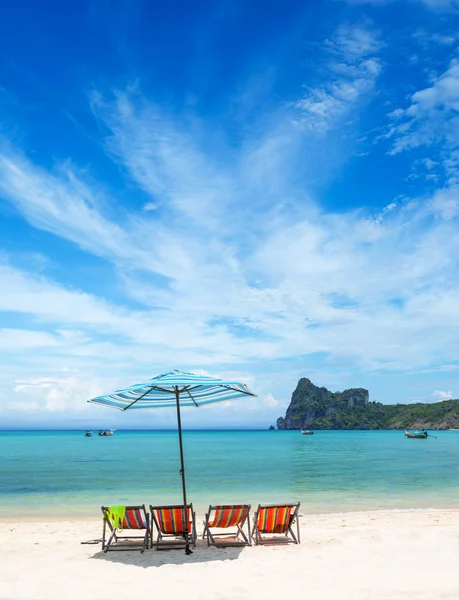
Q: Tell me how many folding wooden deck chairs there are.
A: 4